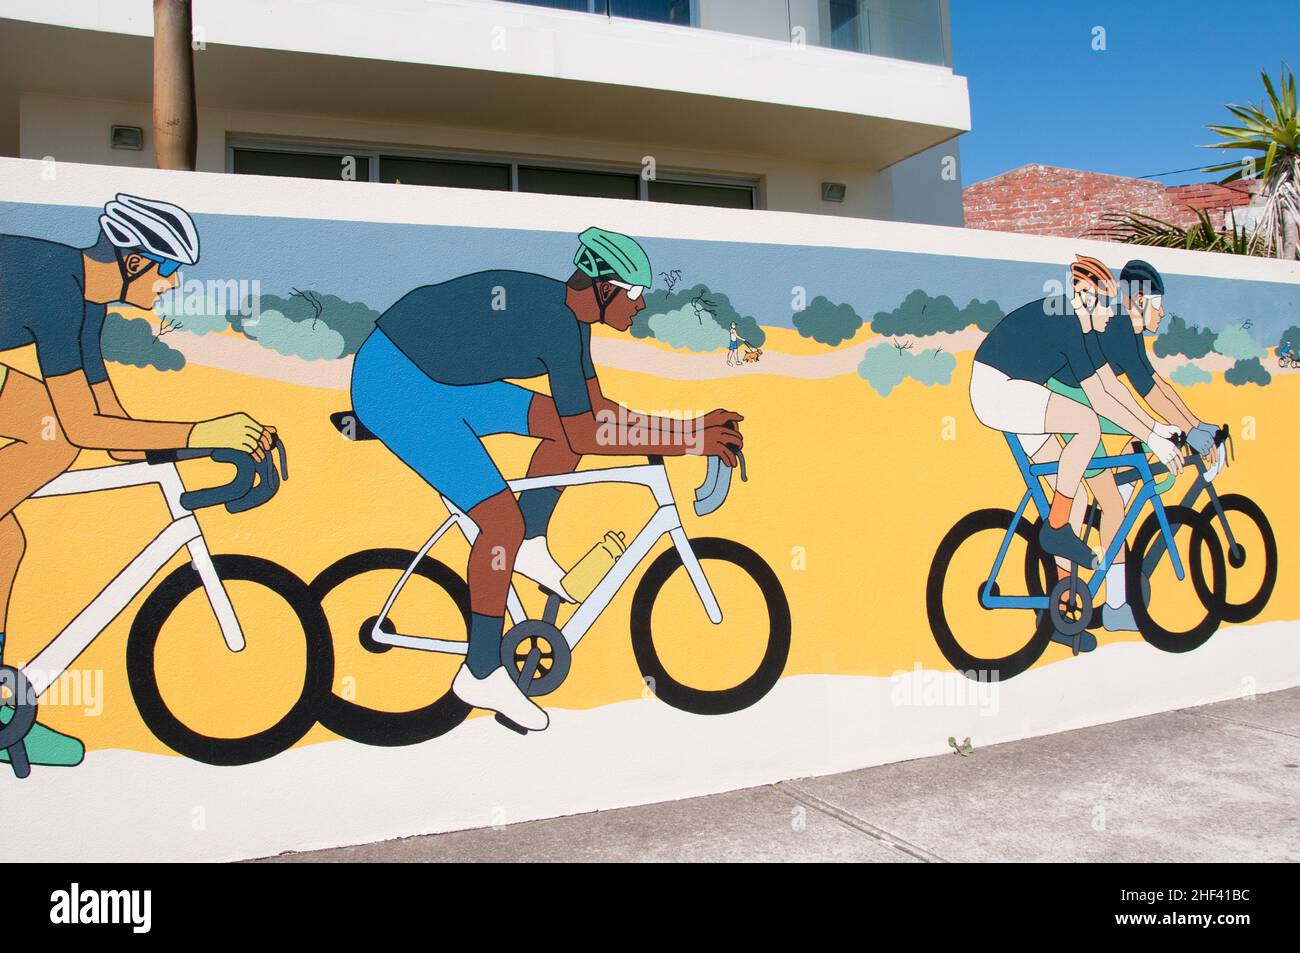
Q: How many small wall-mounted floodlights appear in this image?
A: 2